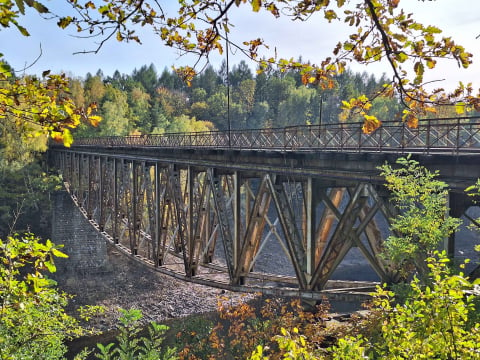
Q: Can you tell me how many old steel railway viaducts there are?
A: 1